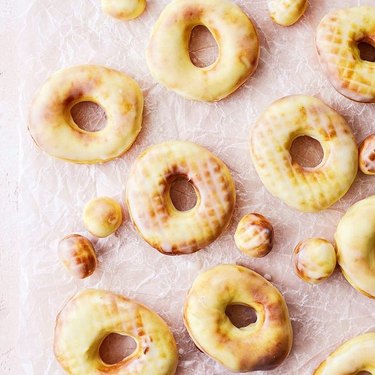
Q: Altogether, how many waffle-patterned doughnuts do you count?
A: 4